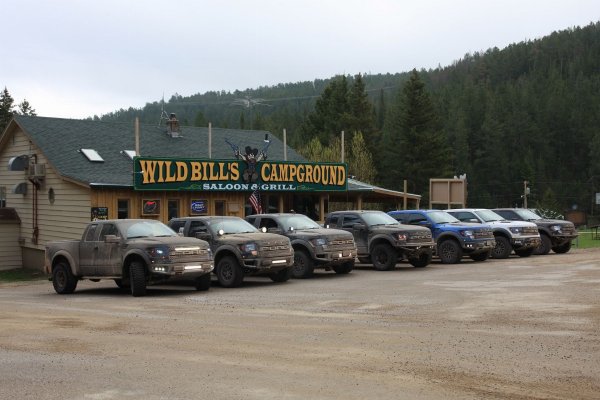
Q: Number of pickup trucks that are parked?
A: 7